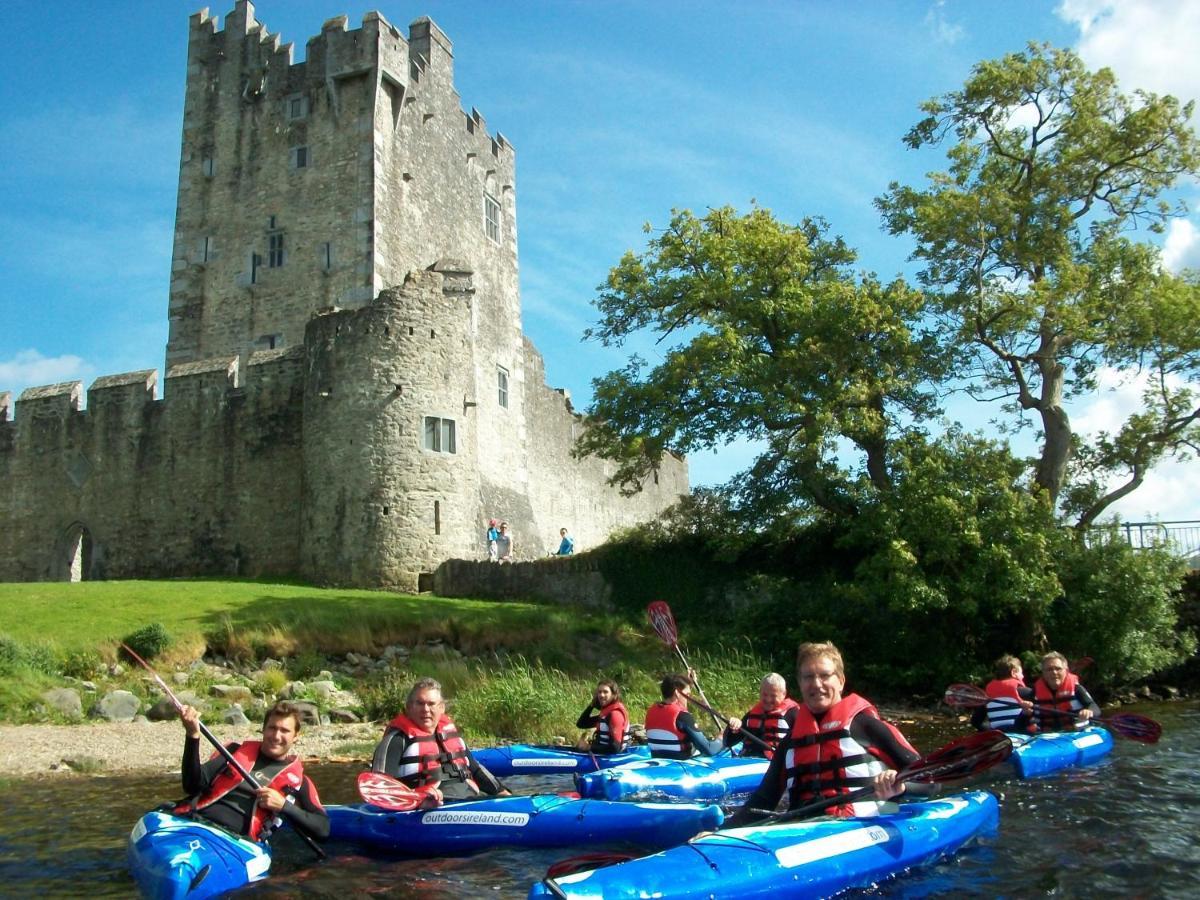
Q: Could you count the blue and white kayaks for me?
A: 6